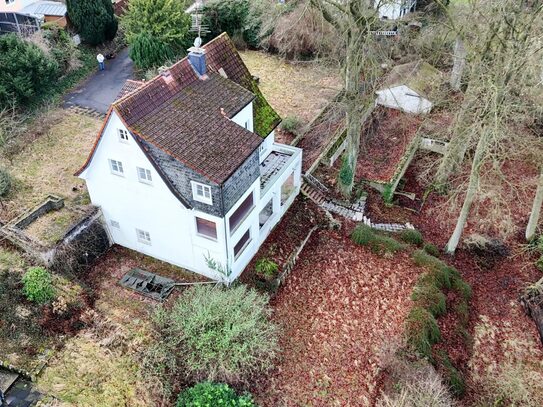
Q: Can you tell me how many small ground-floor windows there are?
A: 2